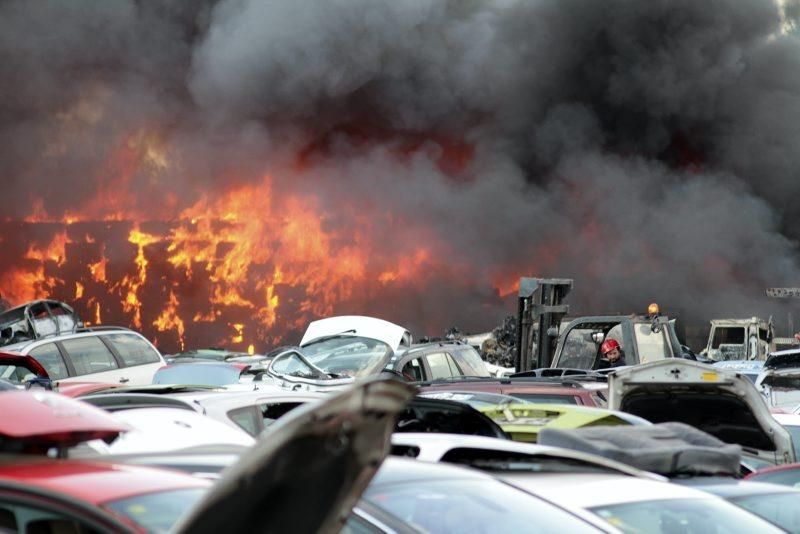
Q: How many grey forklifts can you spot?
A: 1